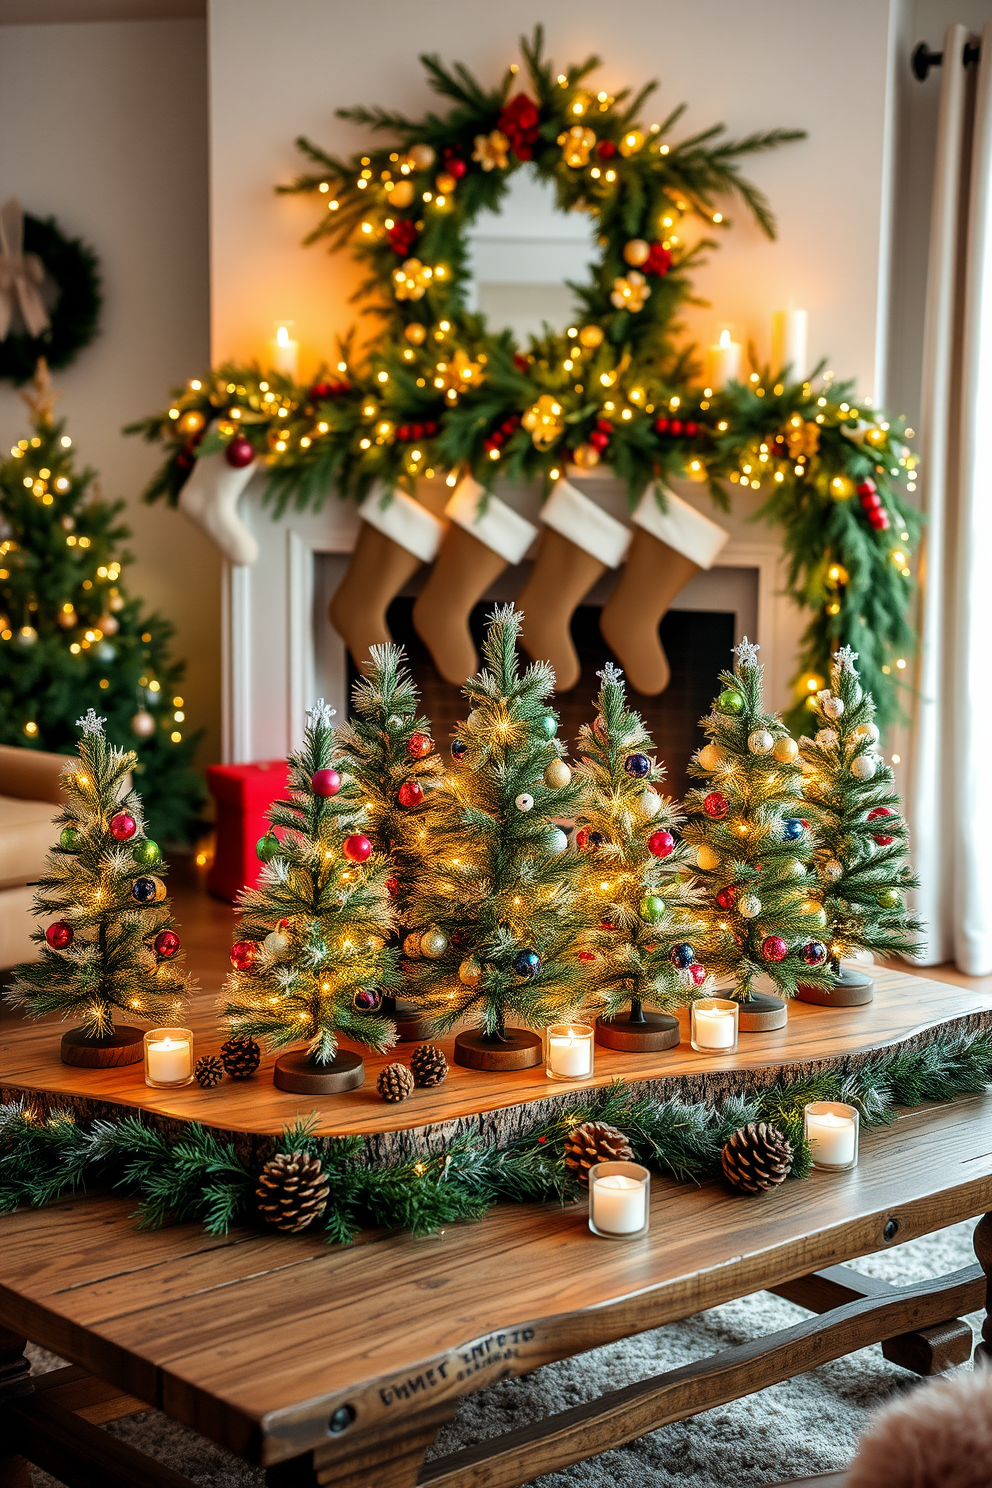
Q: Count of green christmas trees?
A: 8